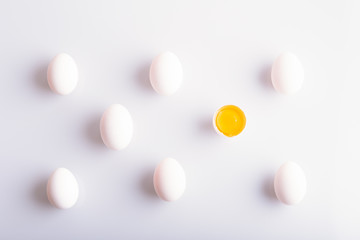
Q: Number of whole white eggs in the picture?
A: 7